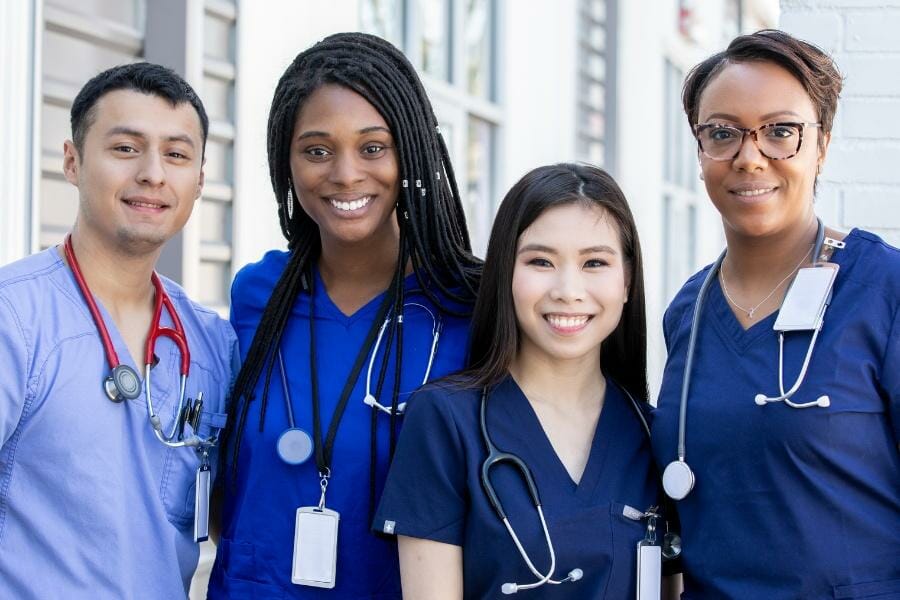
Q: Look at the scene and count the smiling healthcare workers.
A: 4